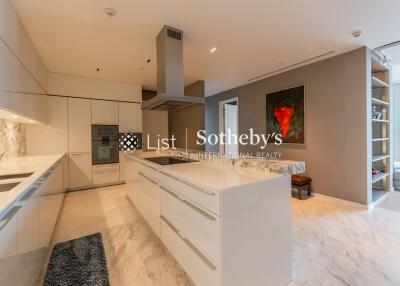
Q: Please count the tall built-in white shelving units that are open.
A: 1